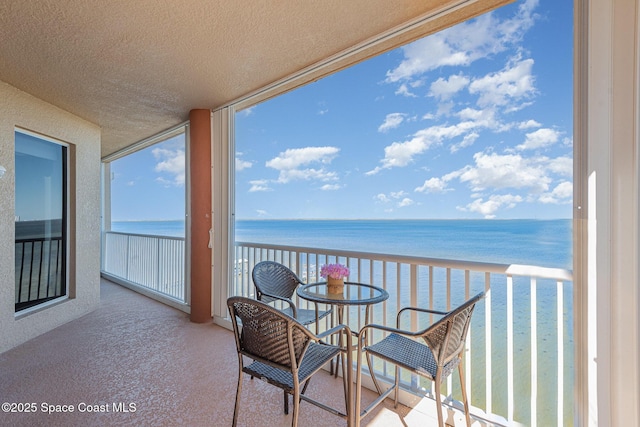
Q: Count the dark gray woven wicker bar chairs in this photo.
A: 3